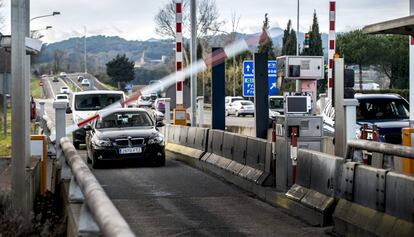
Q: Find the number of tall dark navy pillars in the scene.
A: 2